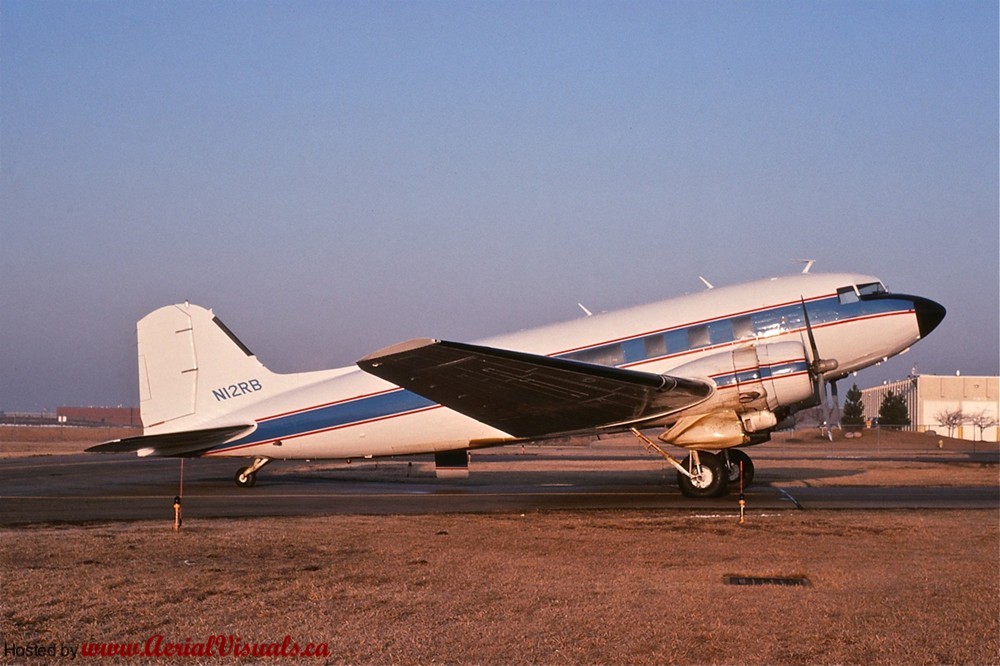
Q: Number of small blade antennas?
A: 3